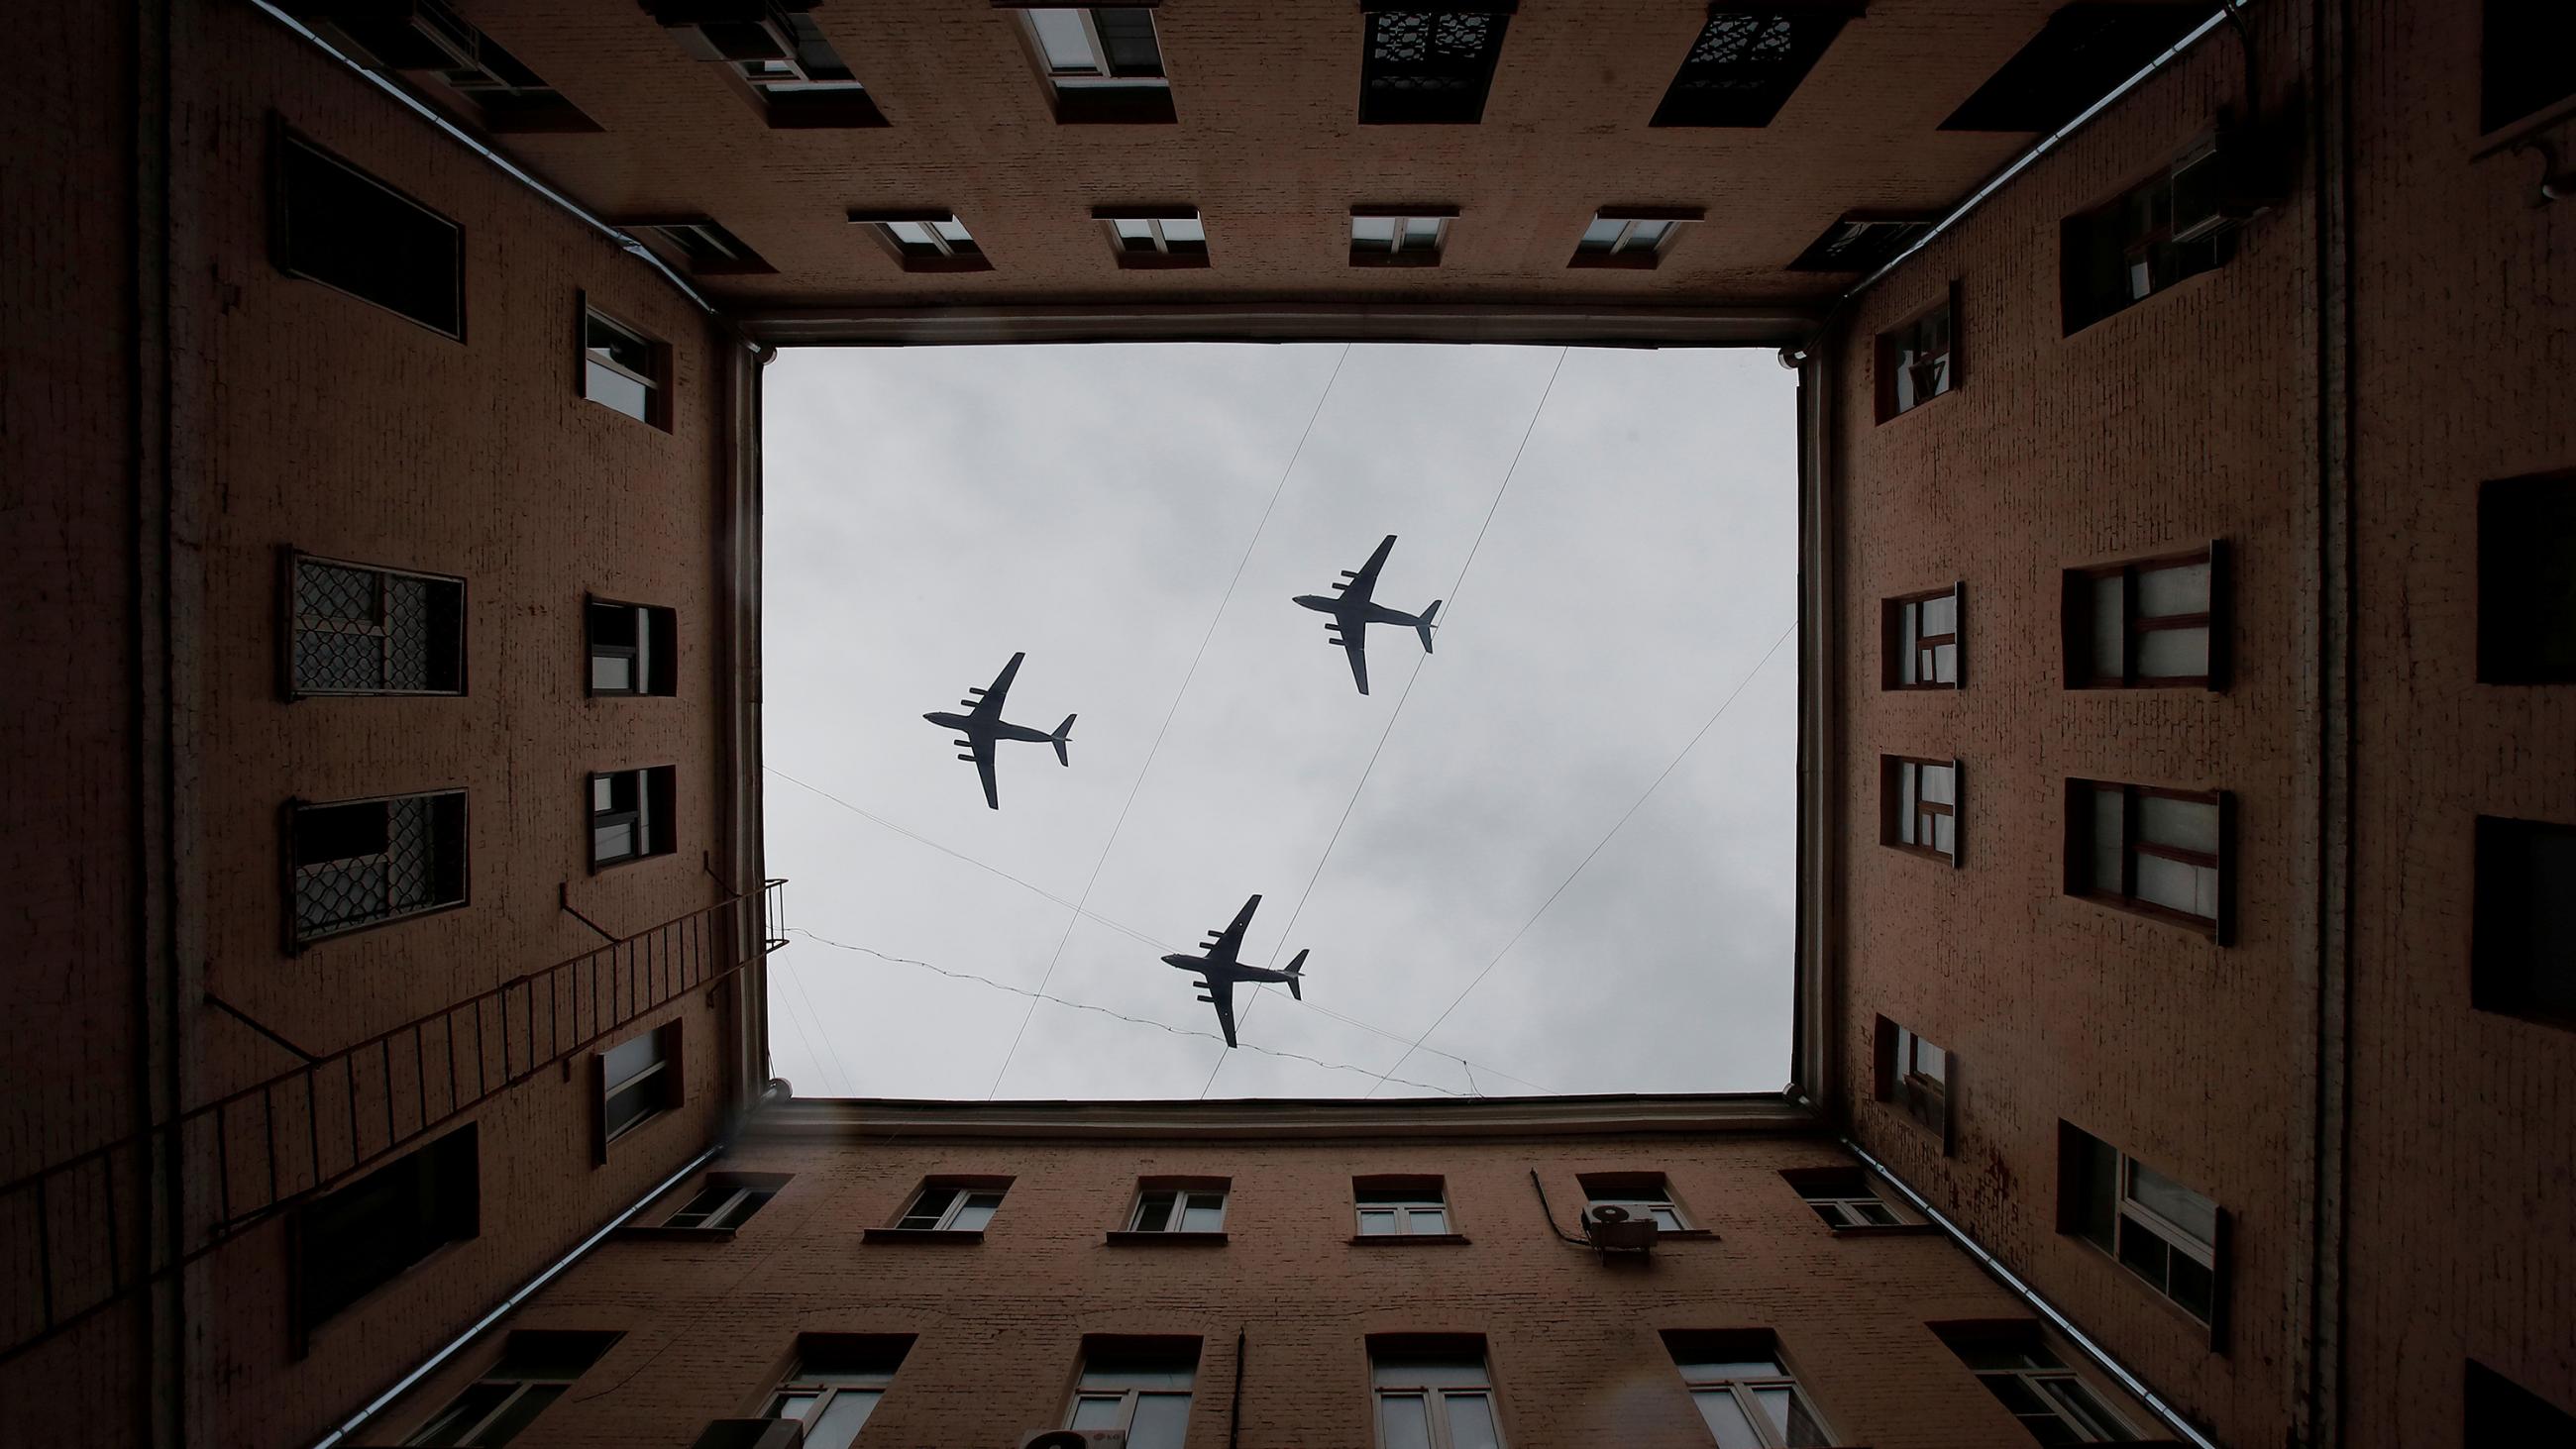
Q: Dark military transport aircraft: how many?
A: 3